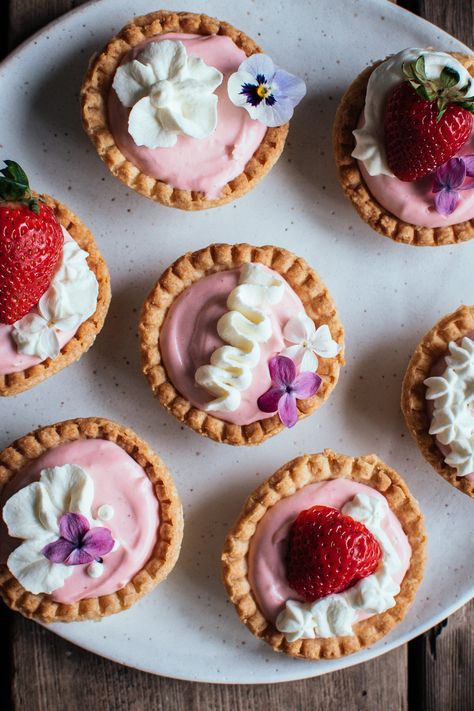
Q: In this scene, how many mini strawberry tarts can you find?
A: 7